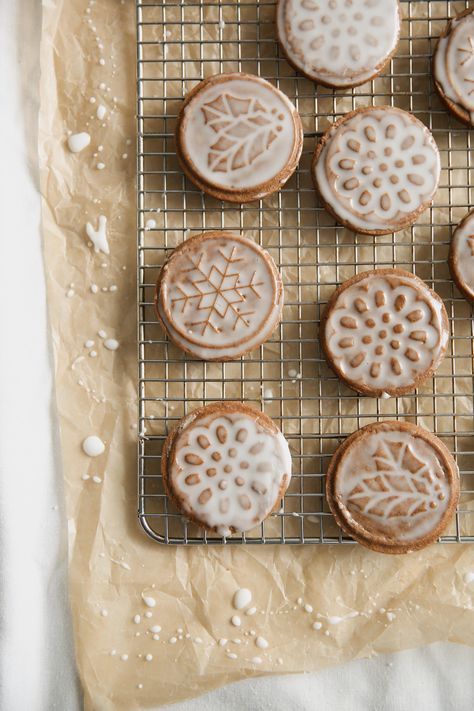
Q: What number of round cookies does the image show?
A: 9